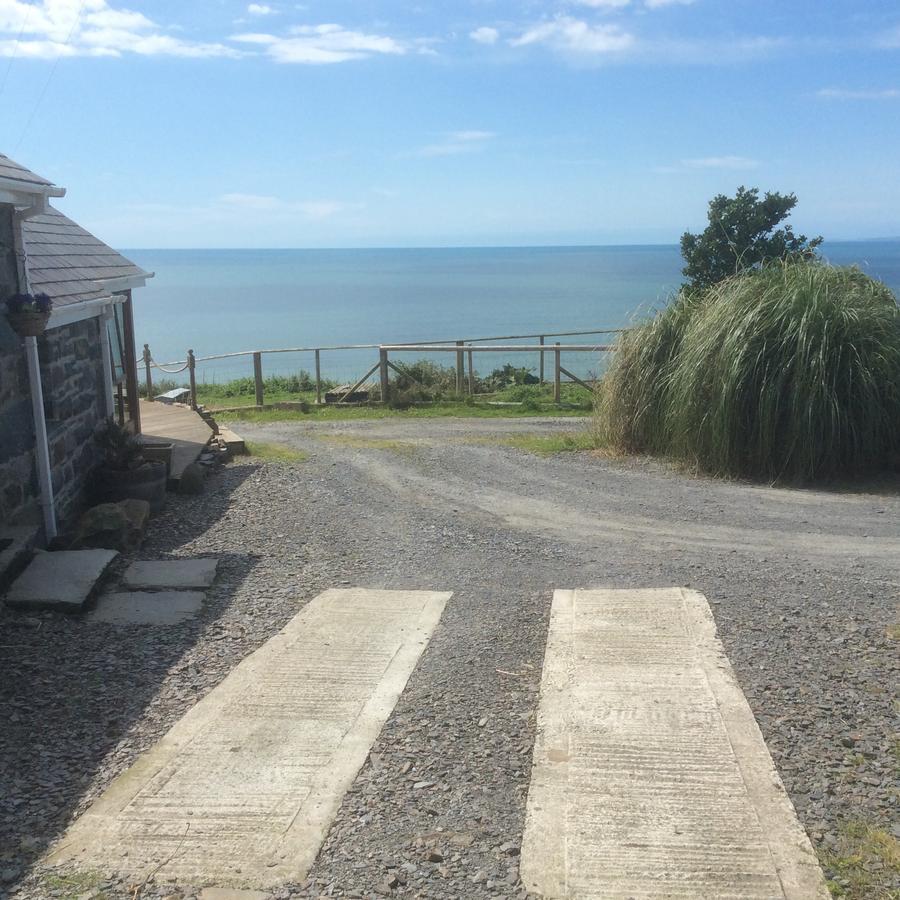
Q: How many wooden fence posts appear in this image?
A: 9